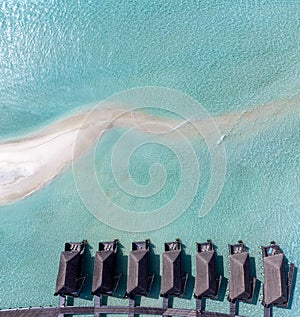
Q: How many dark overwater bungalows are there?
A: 7